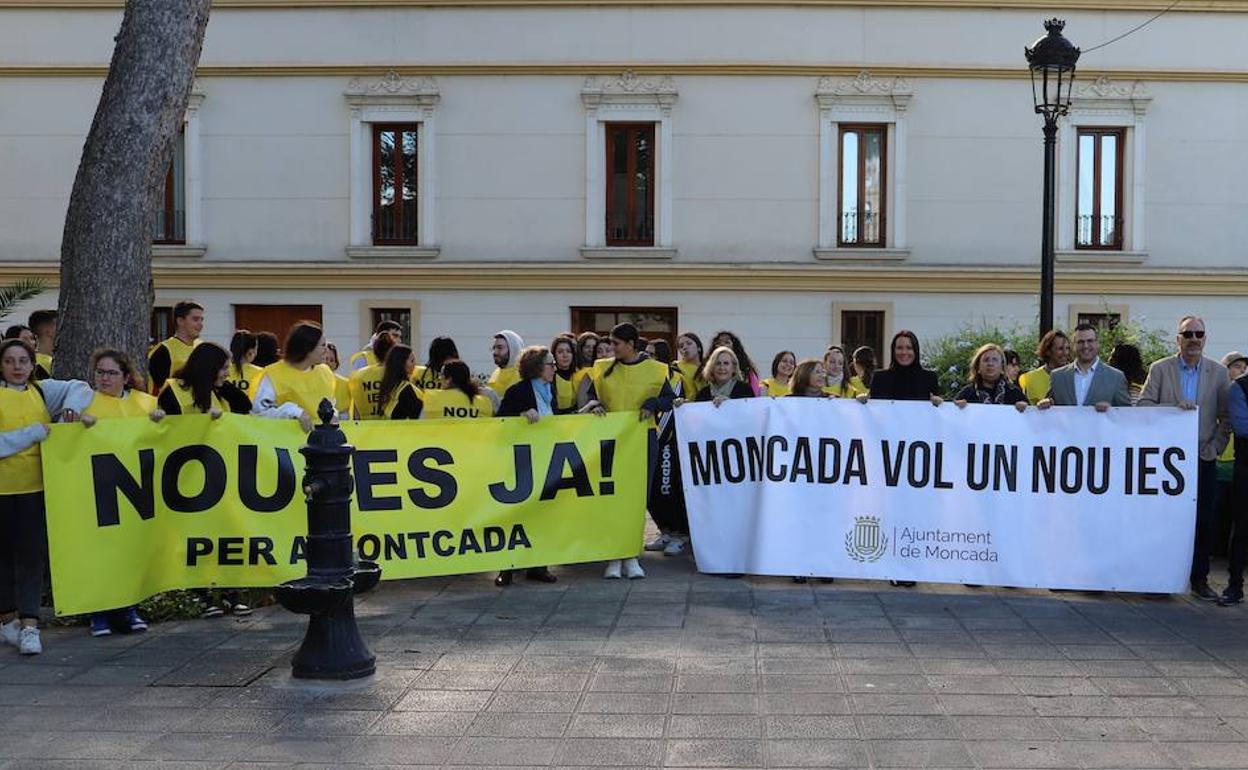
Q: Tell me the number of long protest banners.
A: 2